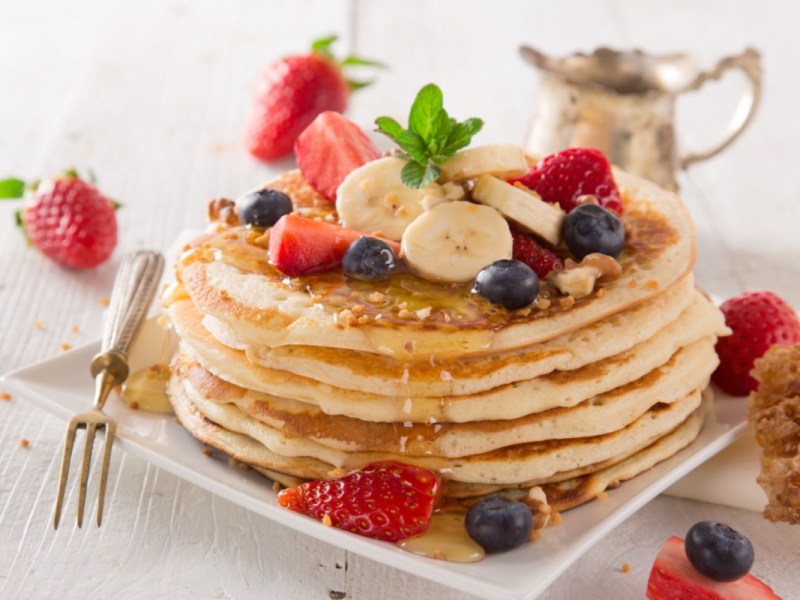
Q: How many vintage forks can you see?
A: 1